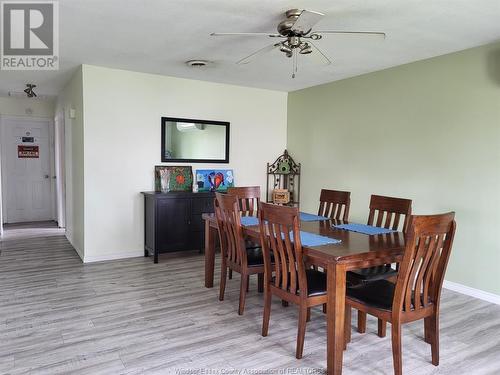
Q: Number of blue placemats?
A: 4